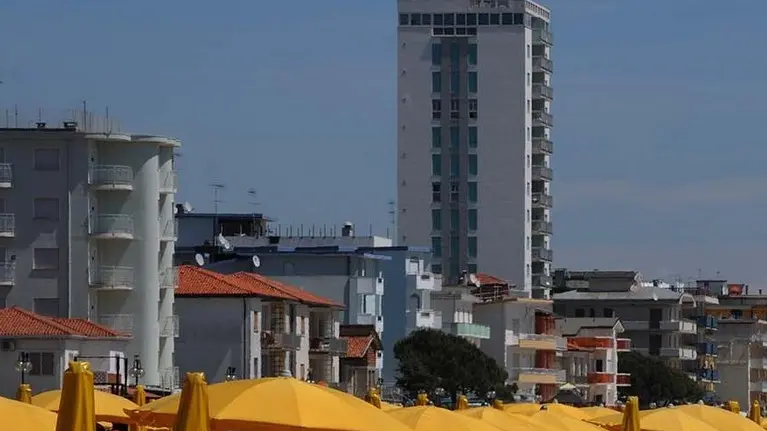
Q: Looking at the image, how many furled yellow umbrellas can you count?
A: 11